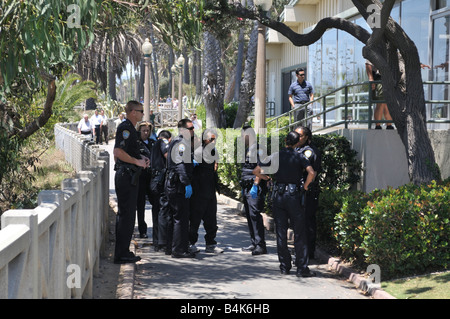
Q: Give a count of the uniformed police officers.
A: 7